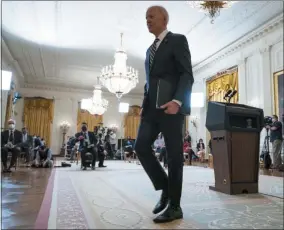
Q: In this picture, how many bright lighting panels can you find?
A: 3